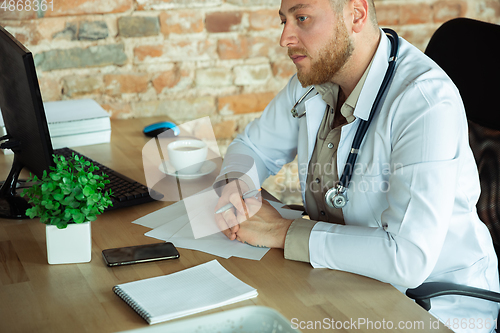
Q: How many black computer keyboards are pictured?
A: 1